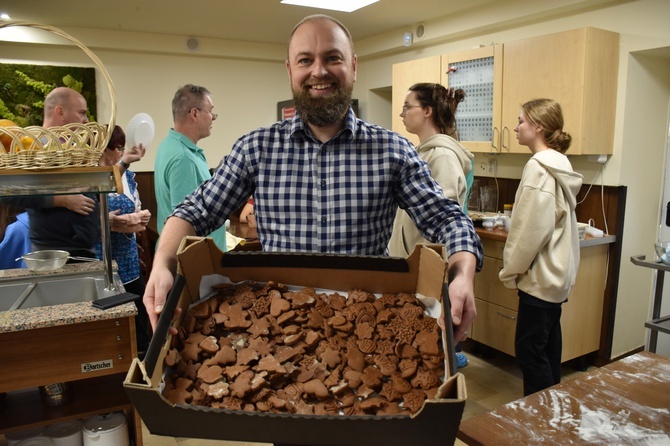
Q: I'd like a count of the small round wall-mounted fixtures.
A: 2